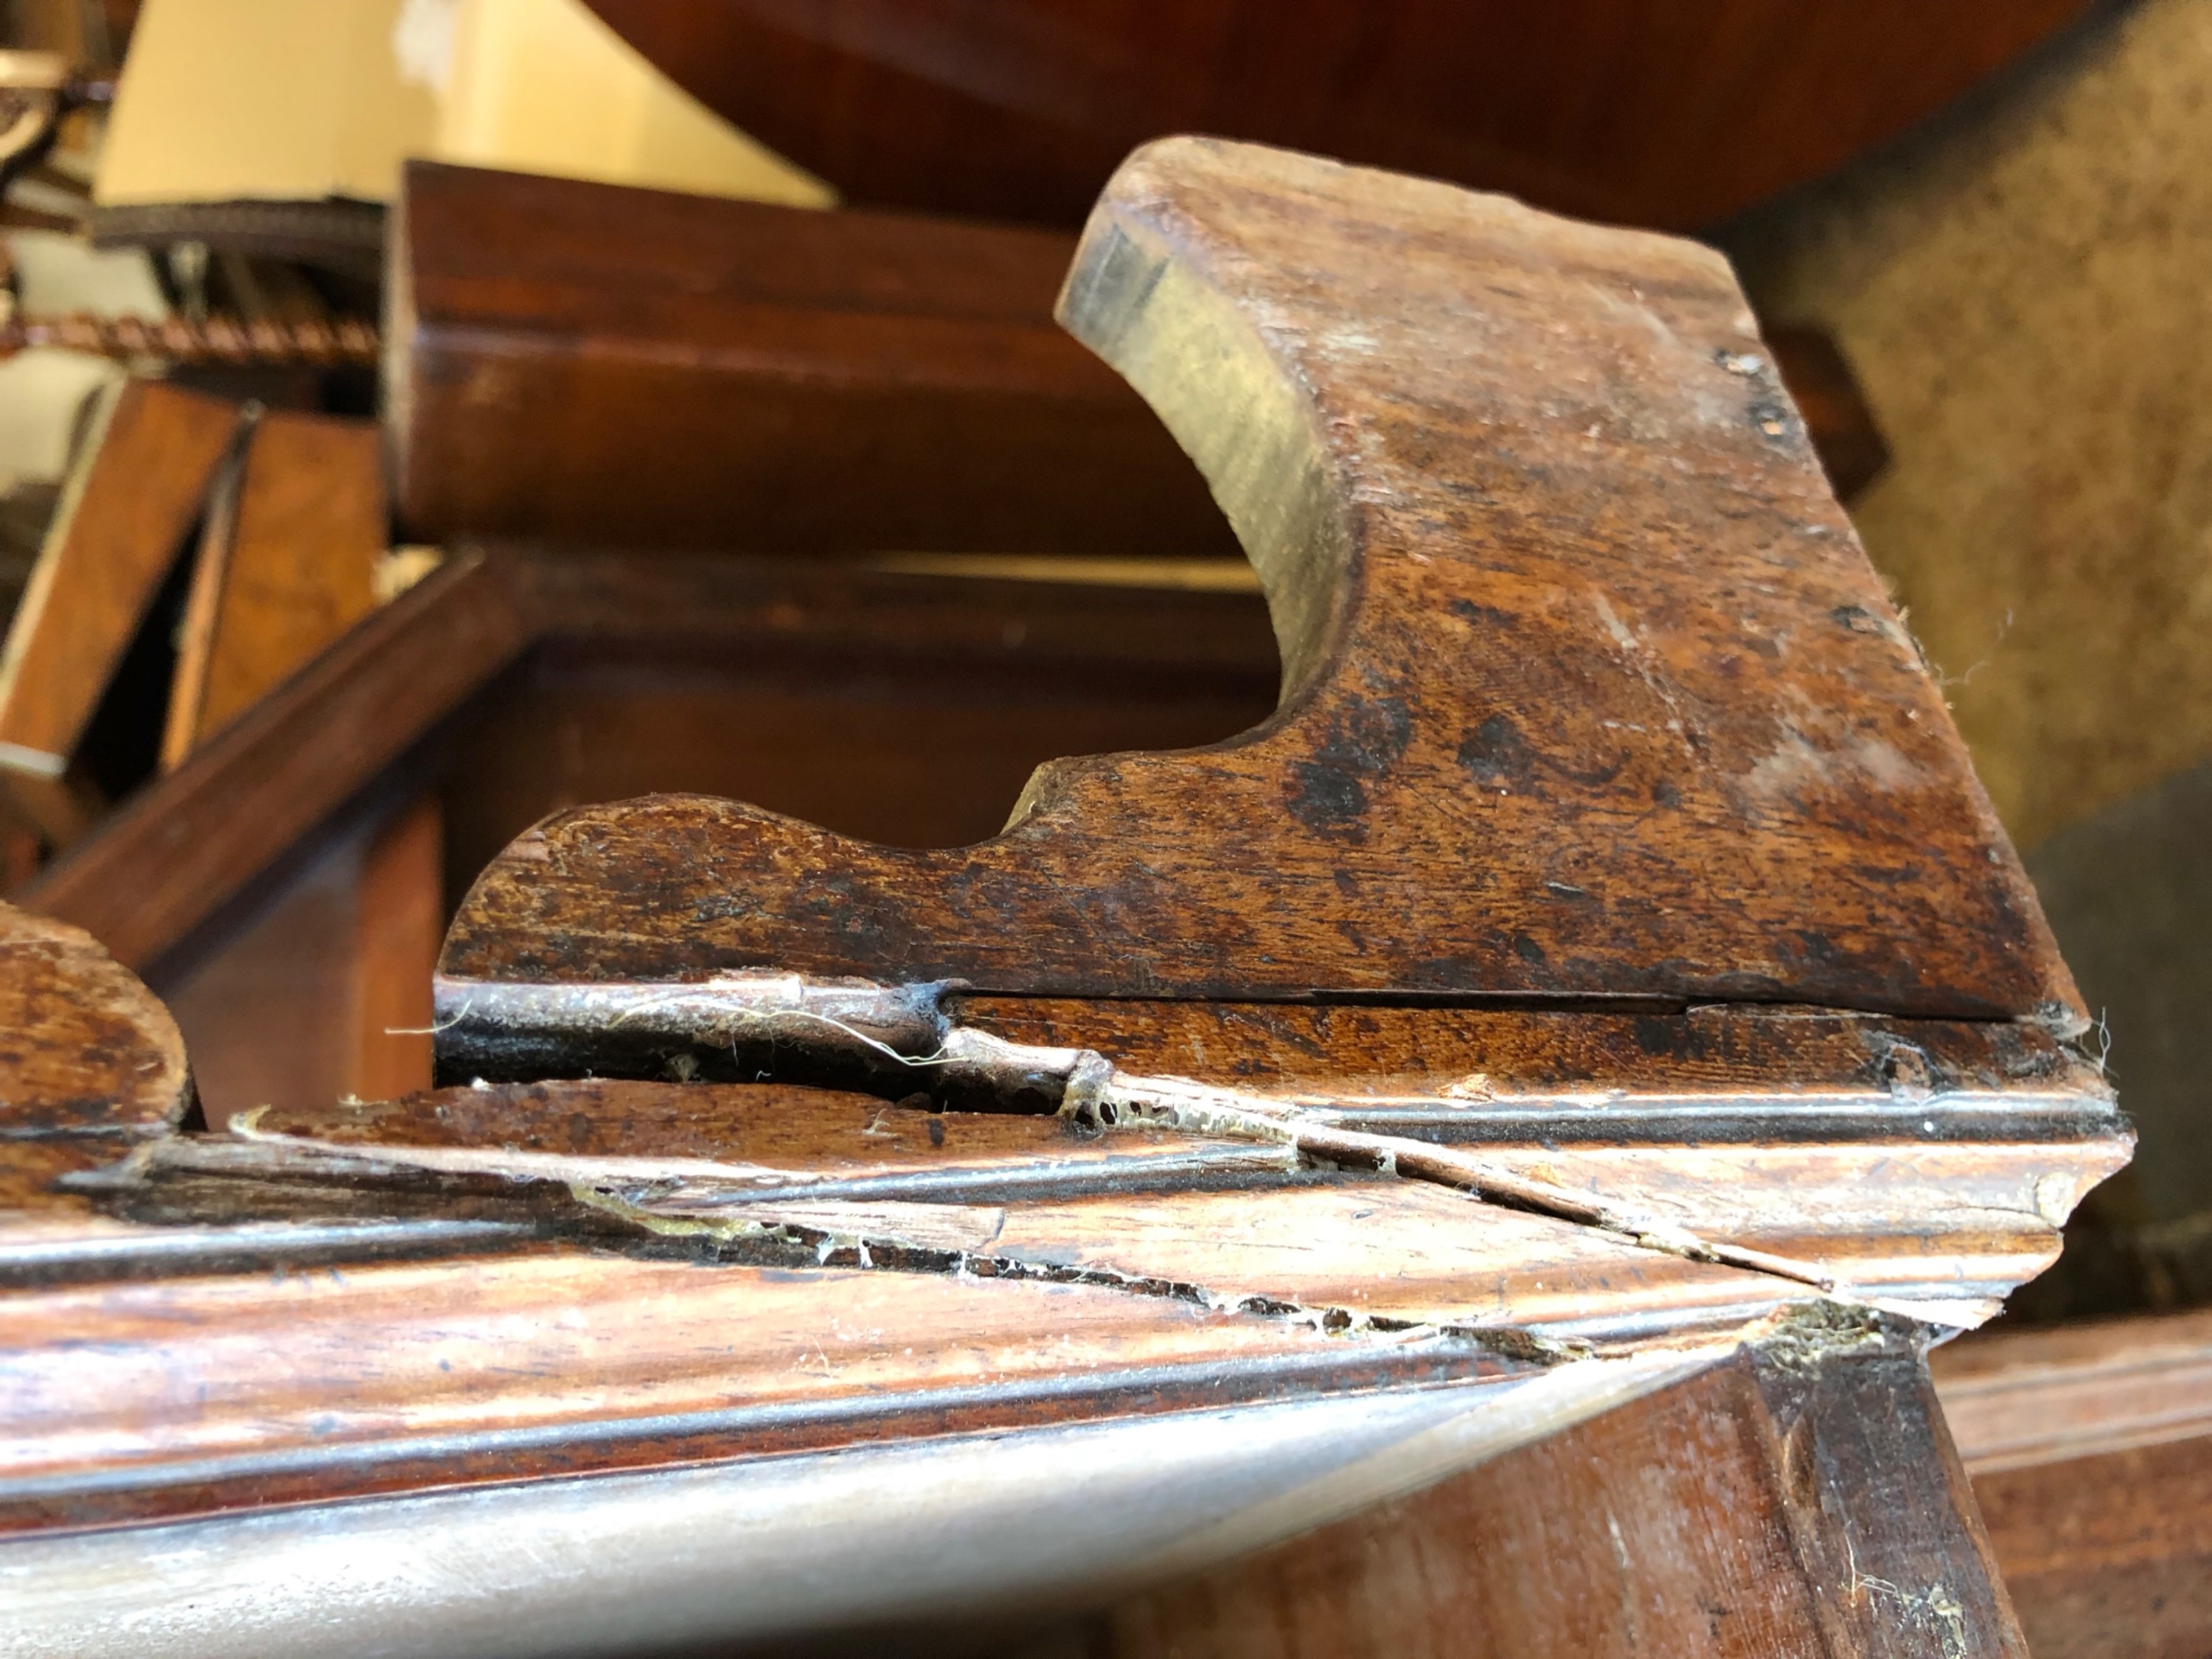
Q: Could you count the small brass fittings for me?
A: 0